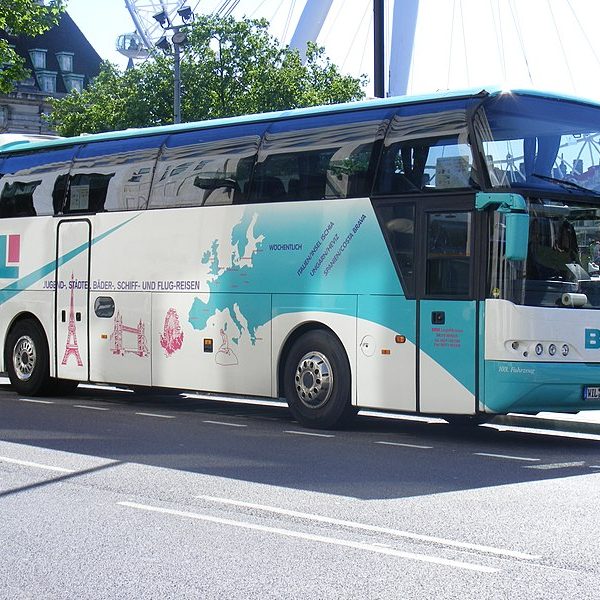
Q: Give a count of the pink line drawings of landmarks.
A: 4